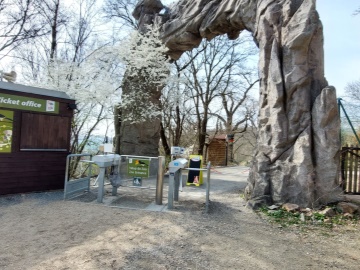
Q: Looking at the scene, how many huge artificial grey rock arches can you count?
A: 1